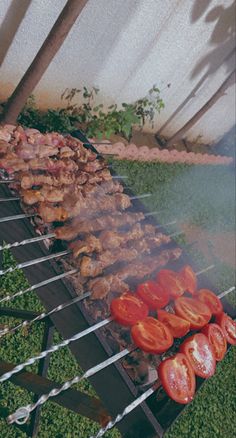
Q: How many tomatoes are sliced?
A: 12